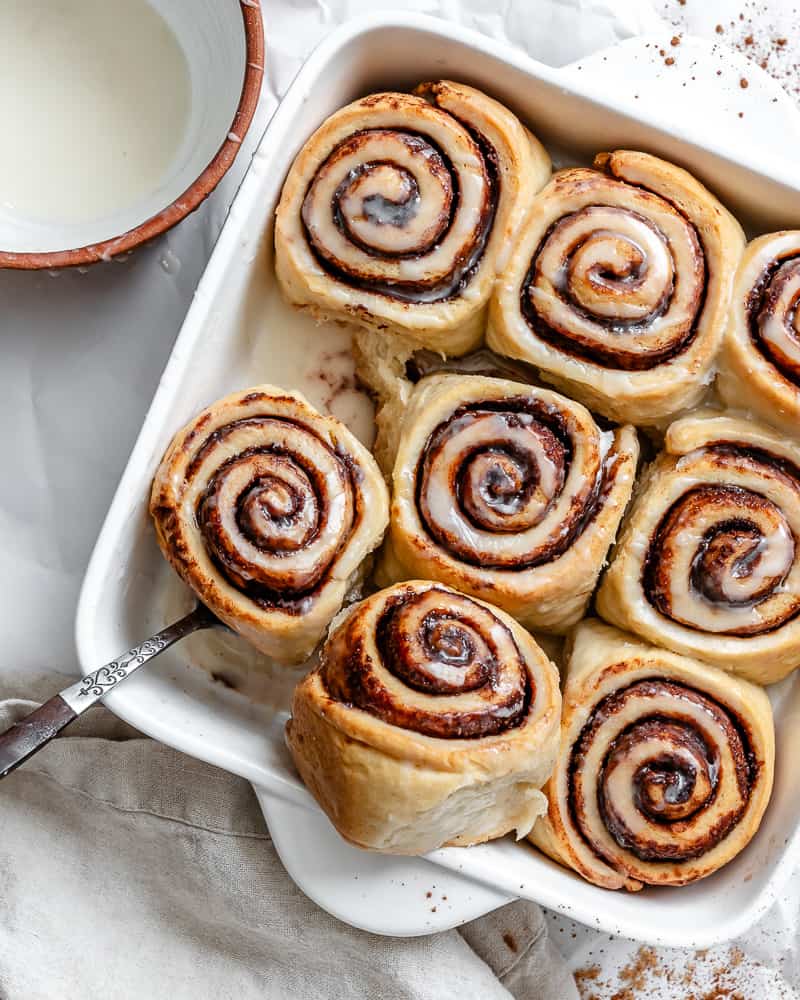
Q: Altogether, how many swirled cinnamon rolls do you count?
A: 8